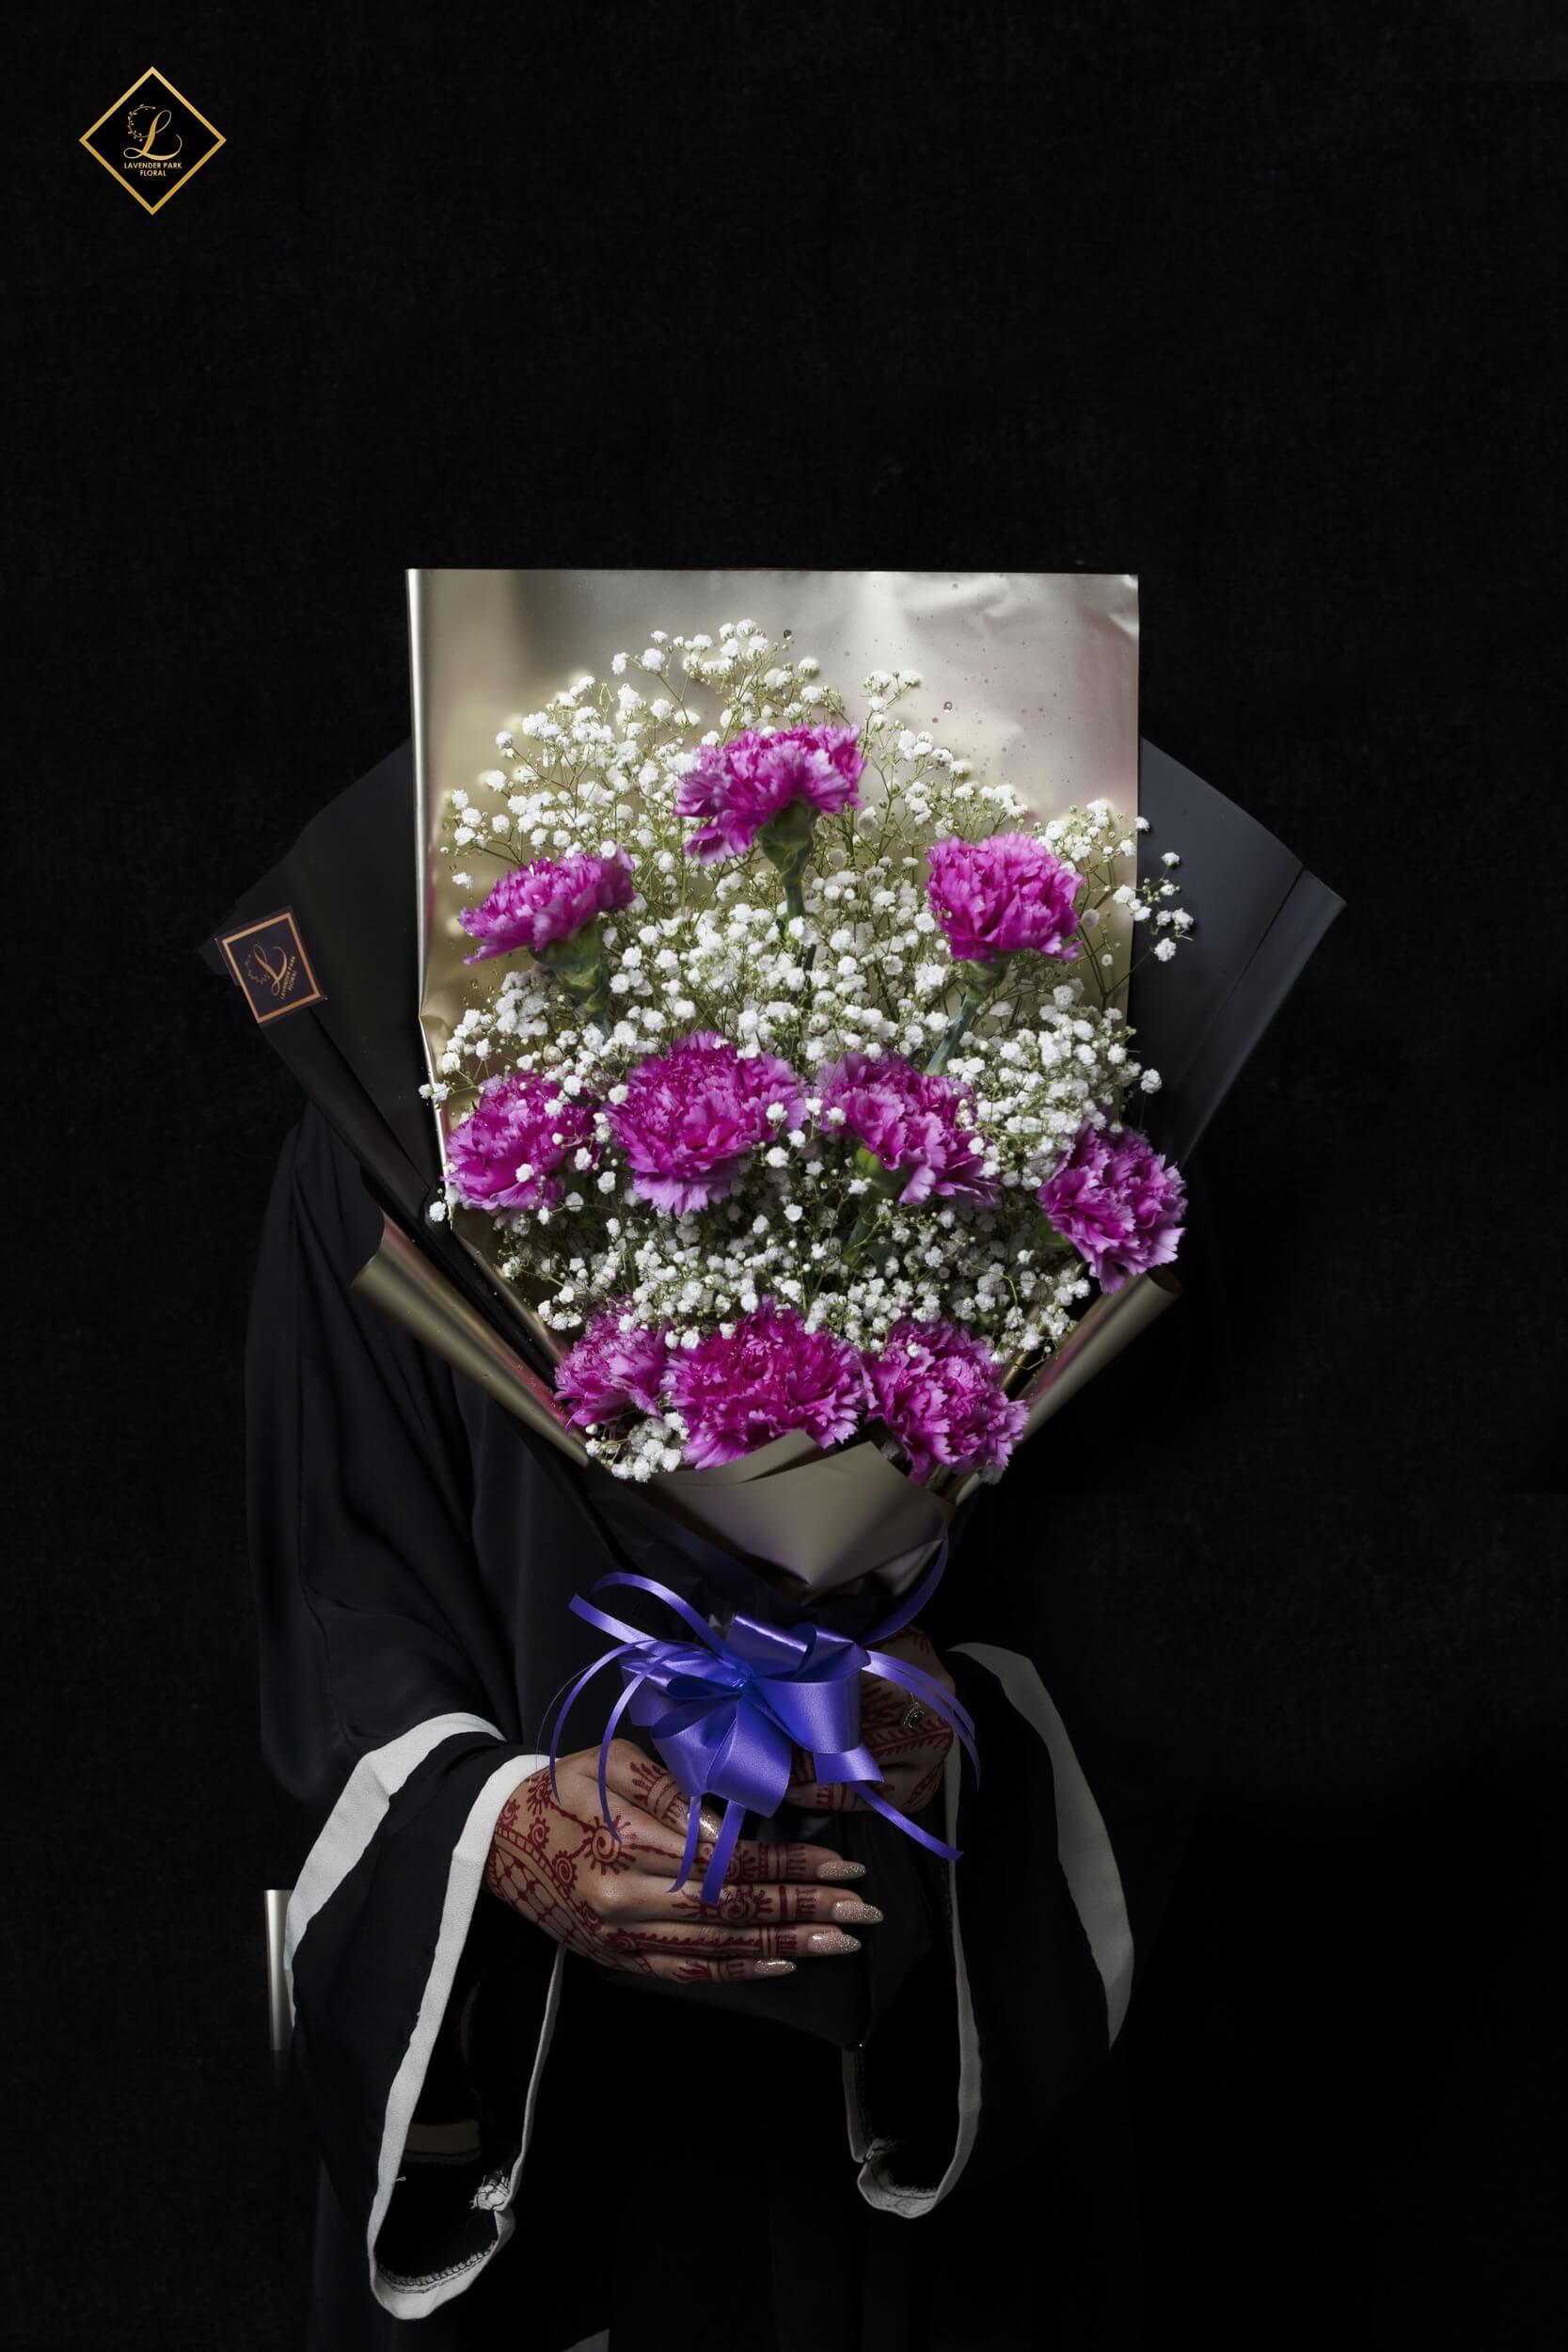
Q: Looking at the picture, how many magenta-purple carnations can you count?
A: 10